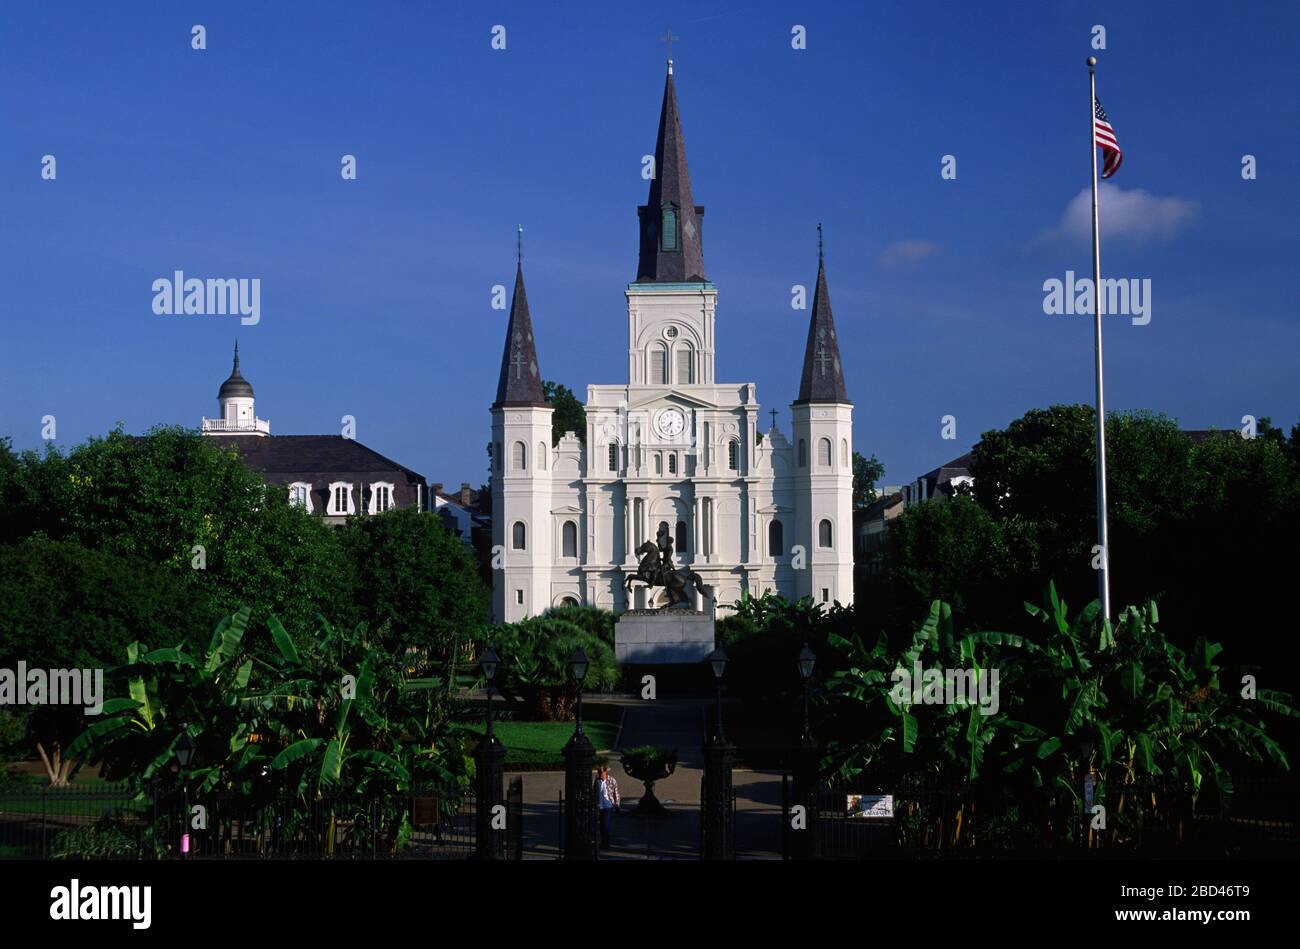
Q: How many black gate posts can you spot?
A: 4